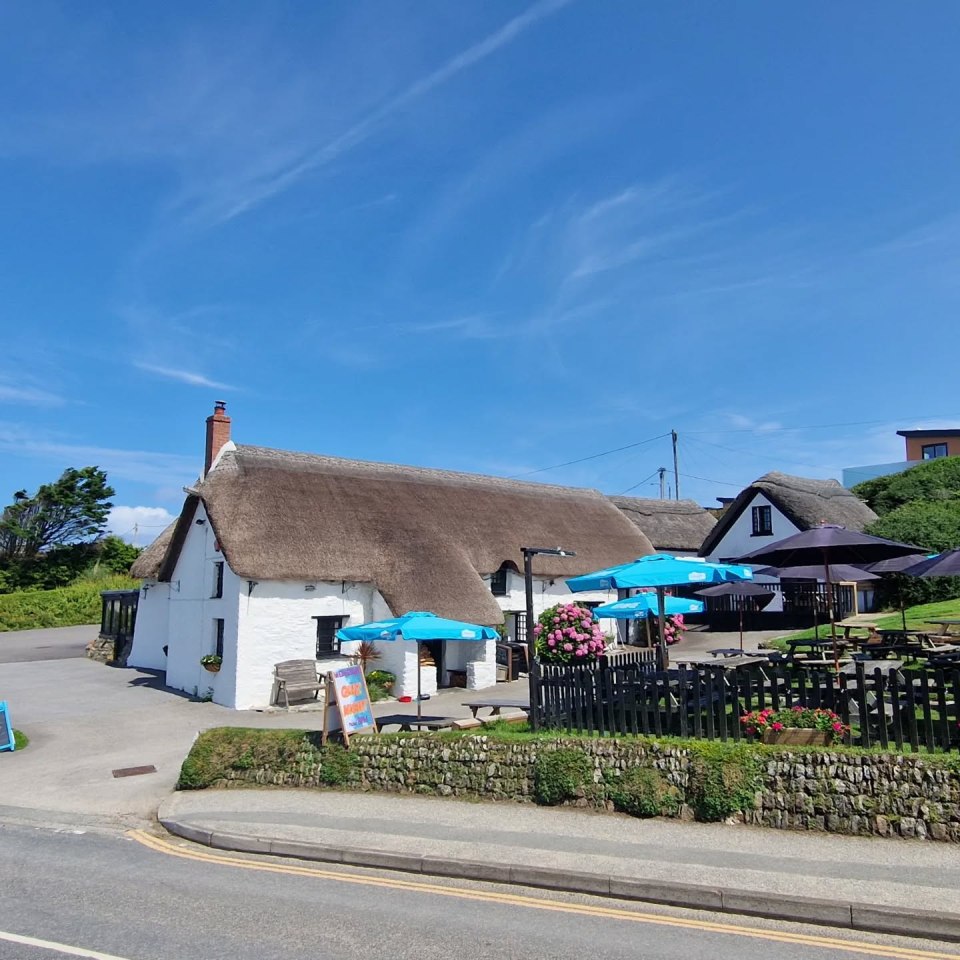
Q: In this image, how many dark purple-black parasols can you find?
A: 5